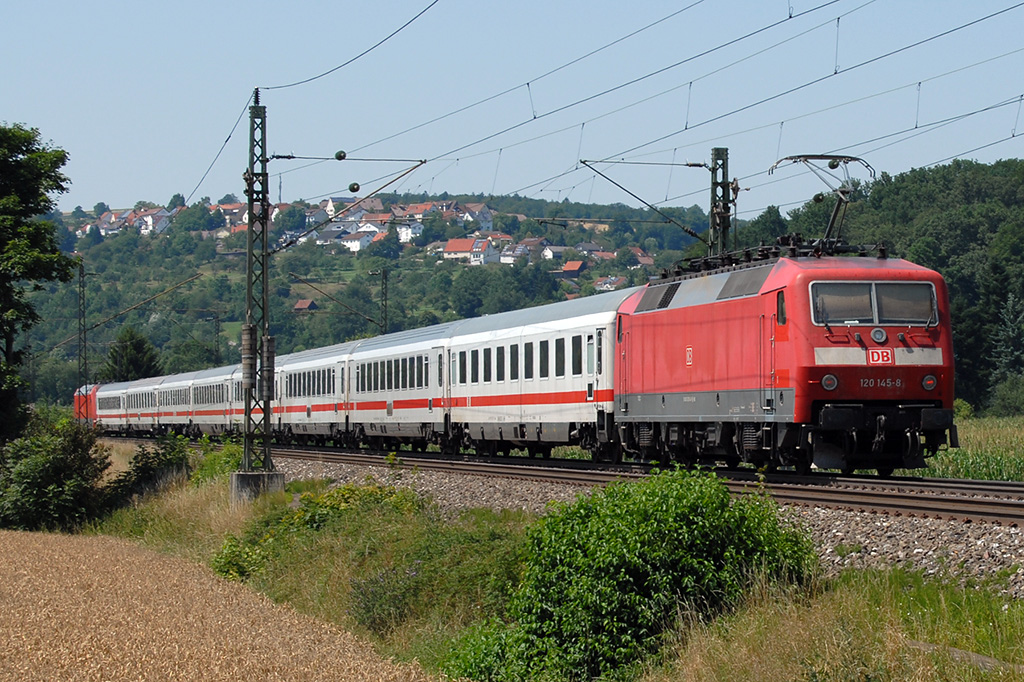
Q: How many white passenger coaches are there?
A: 8